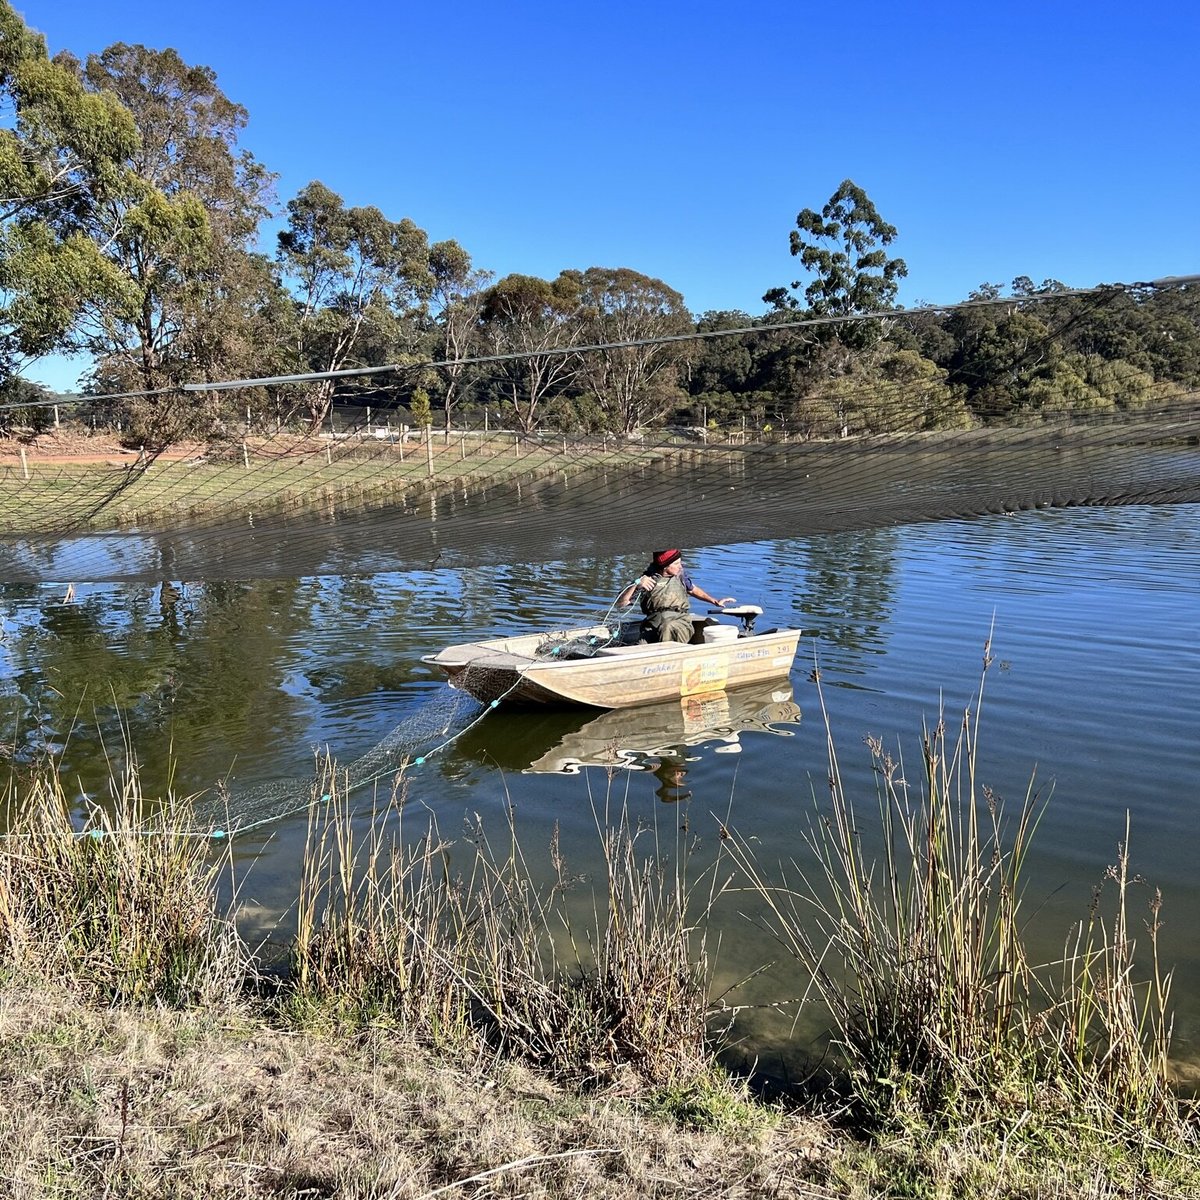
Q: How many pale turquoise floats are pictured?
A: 9